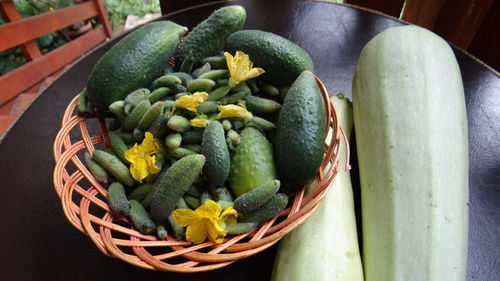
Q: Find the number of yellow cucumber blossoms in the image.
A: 6